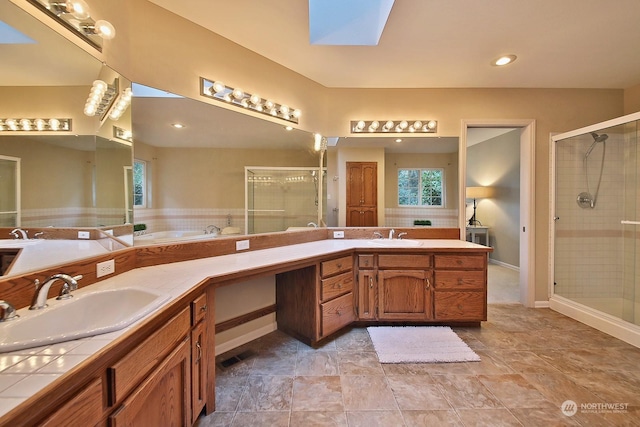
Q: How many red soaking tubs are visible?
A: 0